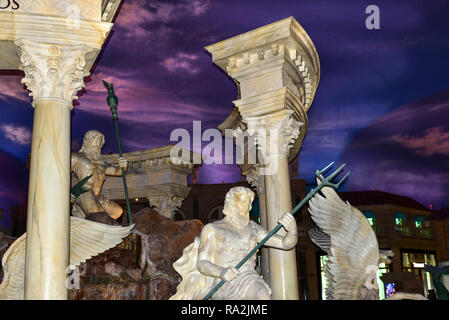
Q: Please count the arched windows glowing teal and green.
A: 3